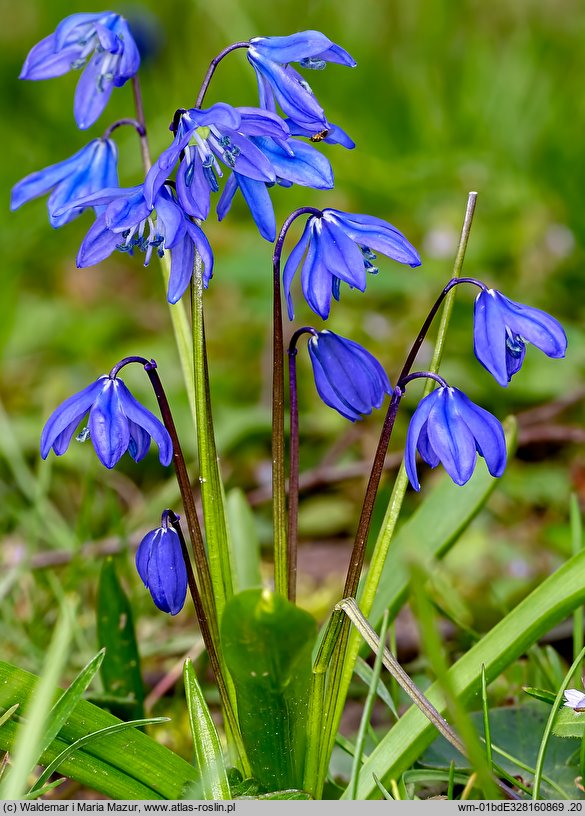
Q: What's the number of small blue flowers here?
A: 12